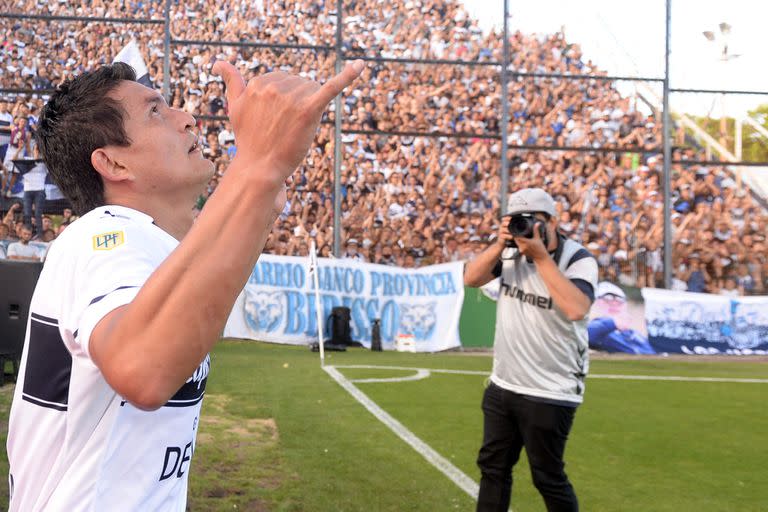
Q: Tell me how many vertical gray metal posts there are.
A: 4